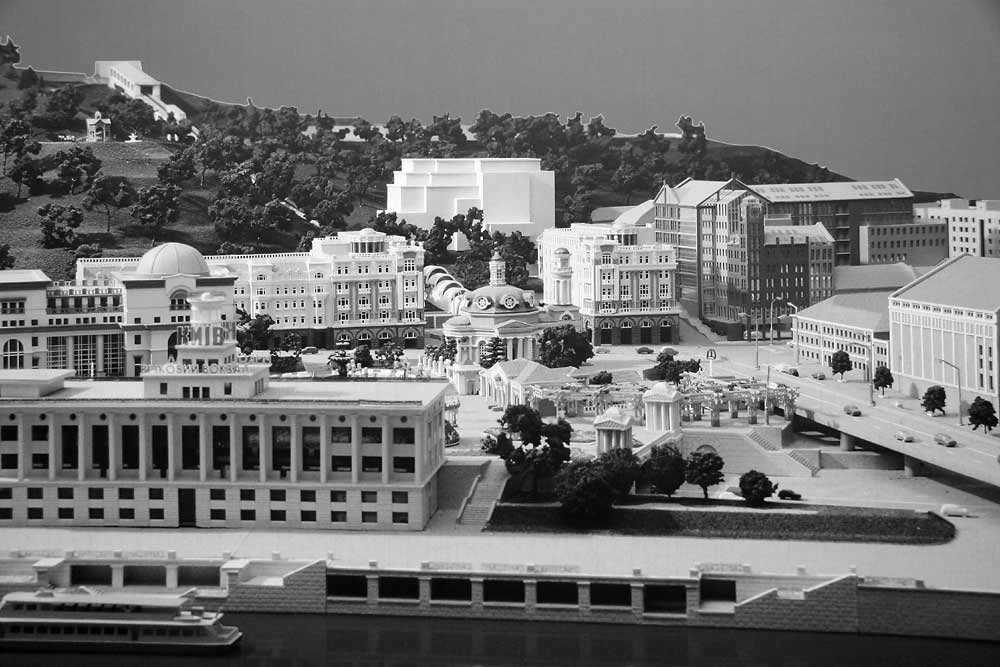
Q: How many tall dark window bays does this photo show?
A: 9